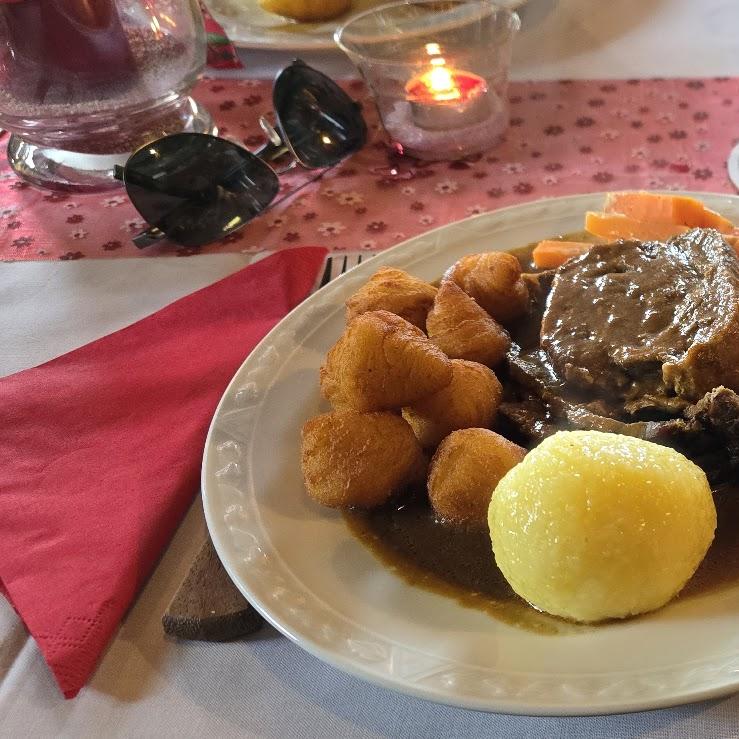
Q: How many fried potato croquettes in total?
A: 7